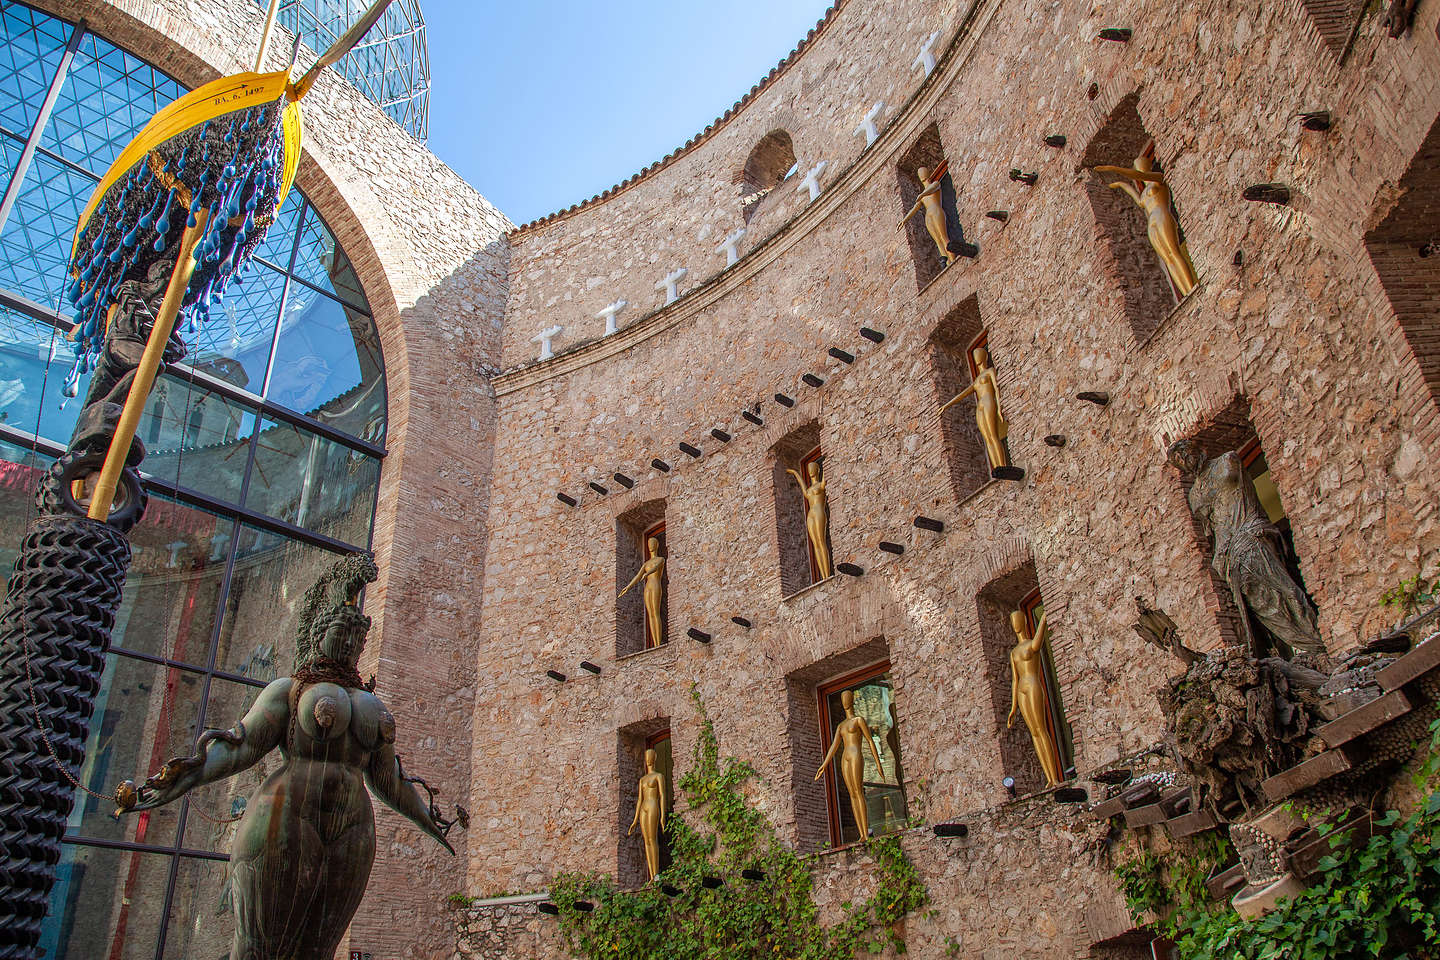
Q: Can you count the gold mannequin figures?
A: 8